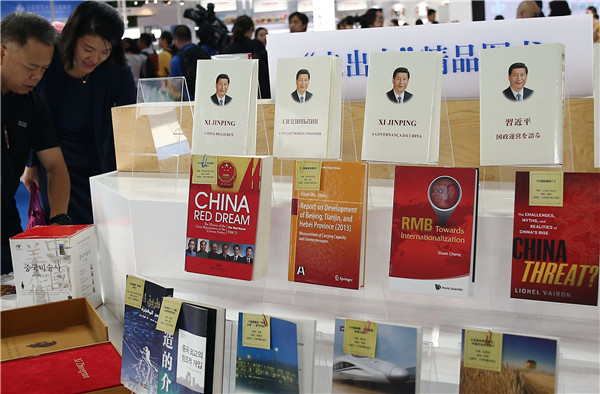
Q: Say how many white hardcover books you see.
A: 4